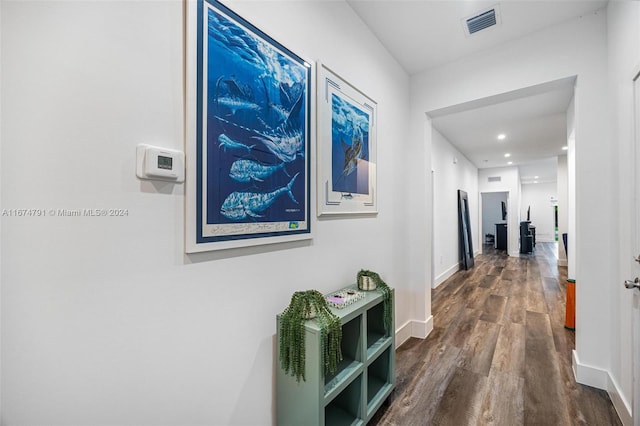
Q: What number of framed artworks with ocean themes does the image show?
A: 2